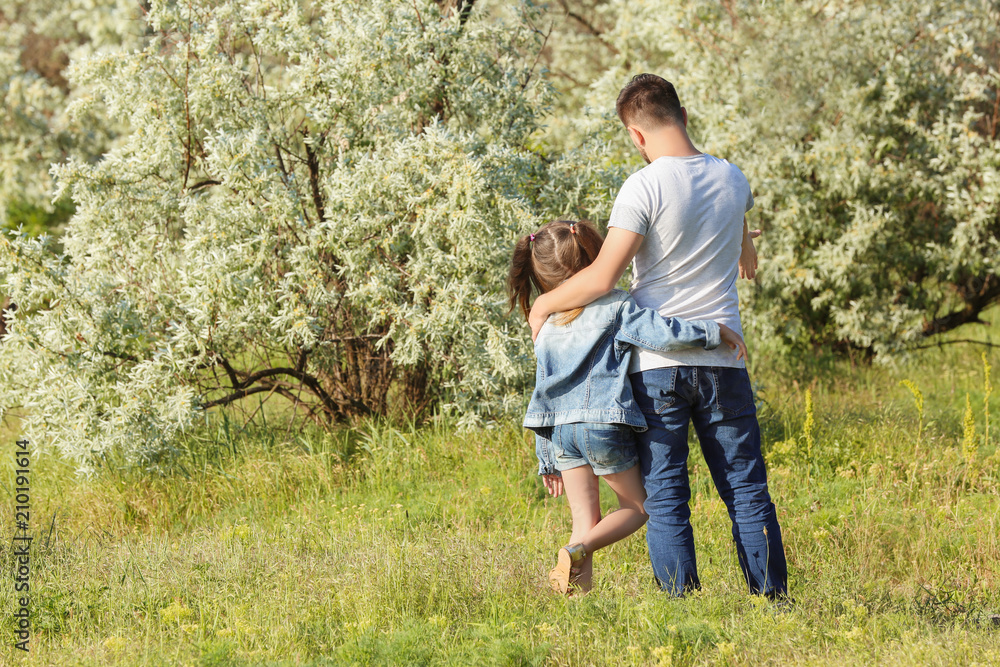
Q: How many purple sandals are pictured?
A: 0